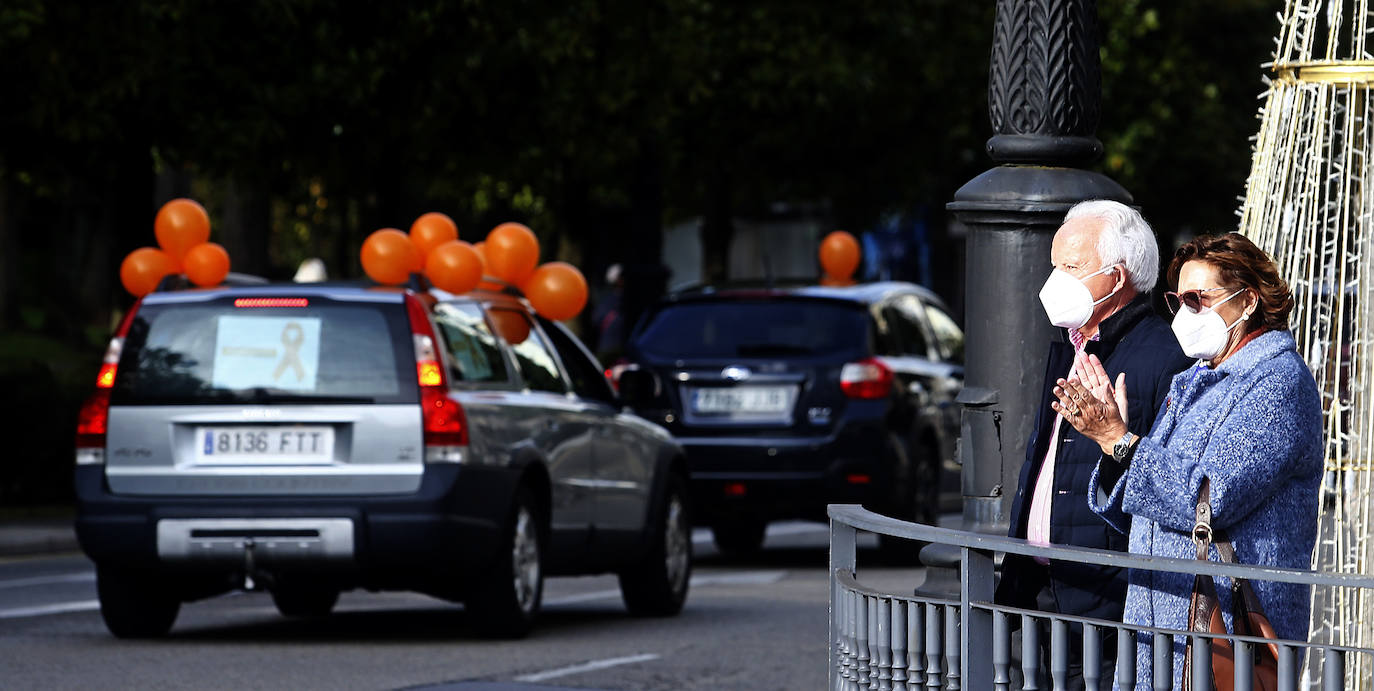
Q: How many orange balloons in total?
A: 10